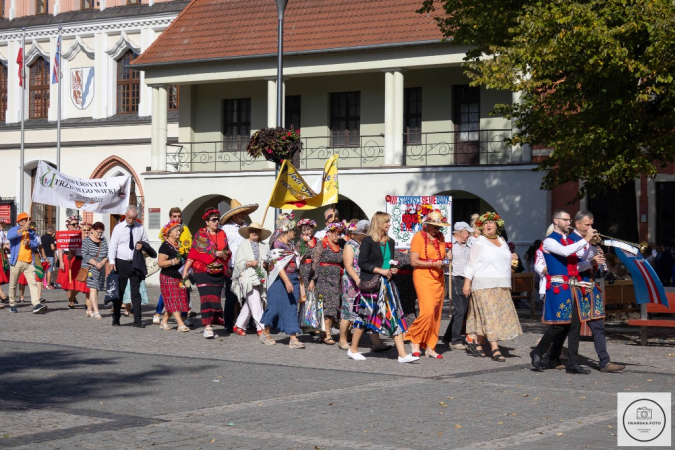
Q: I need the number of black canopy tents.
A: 0